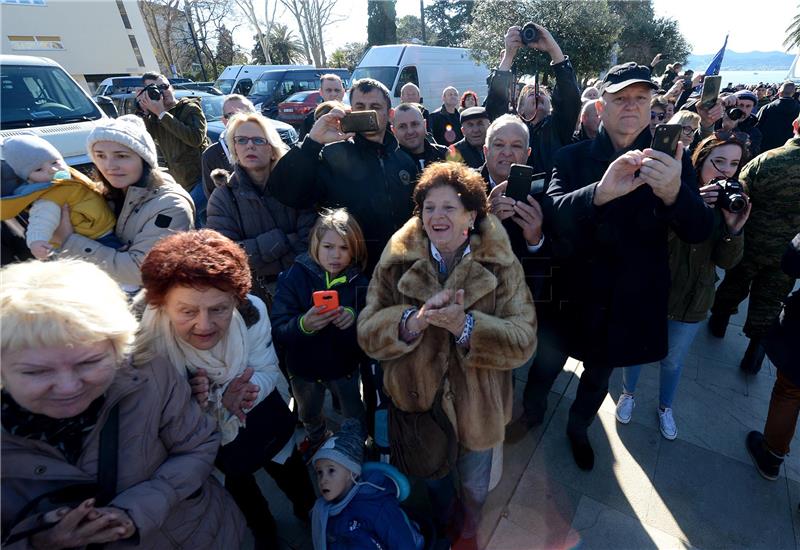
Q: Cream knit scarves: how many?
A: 1